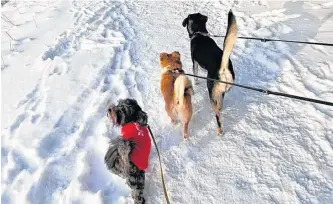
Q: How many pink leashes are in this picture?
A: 0